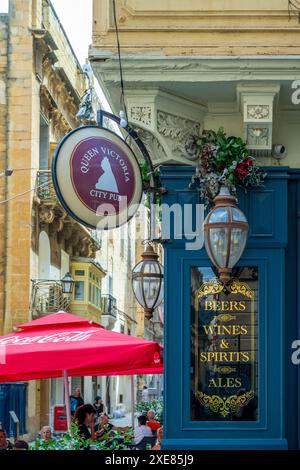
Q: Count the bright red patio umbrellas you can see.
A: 1